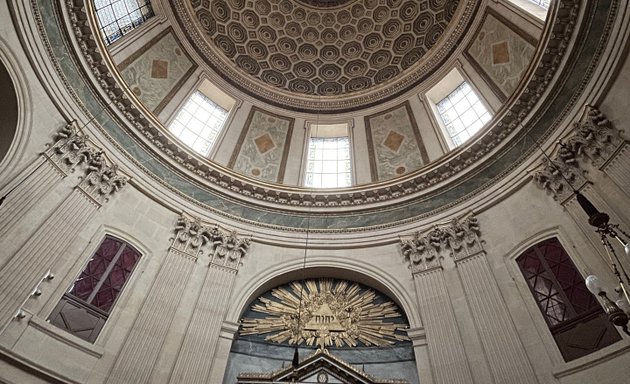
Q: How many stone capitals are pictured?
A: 8